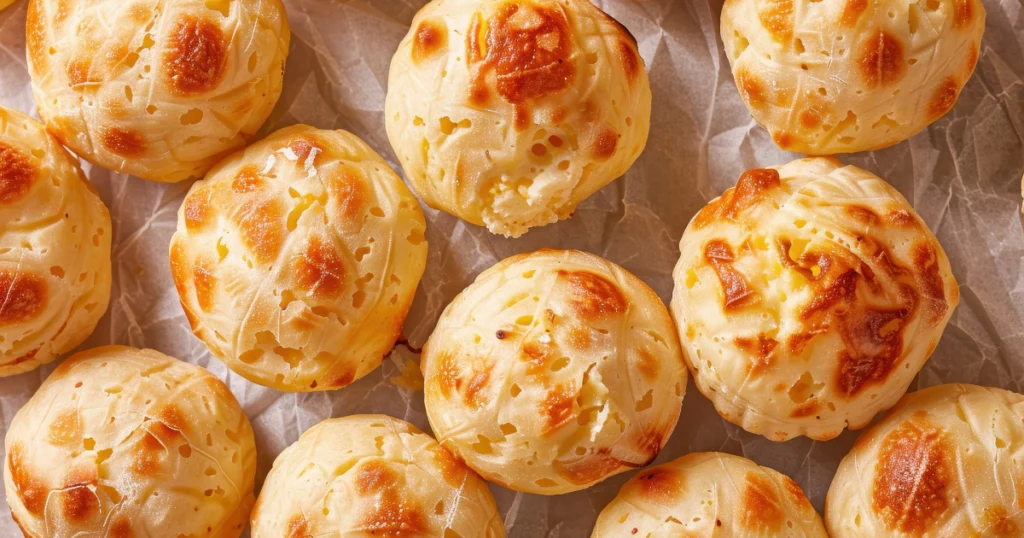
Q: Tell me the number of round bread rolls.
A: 11